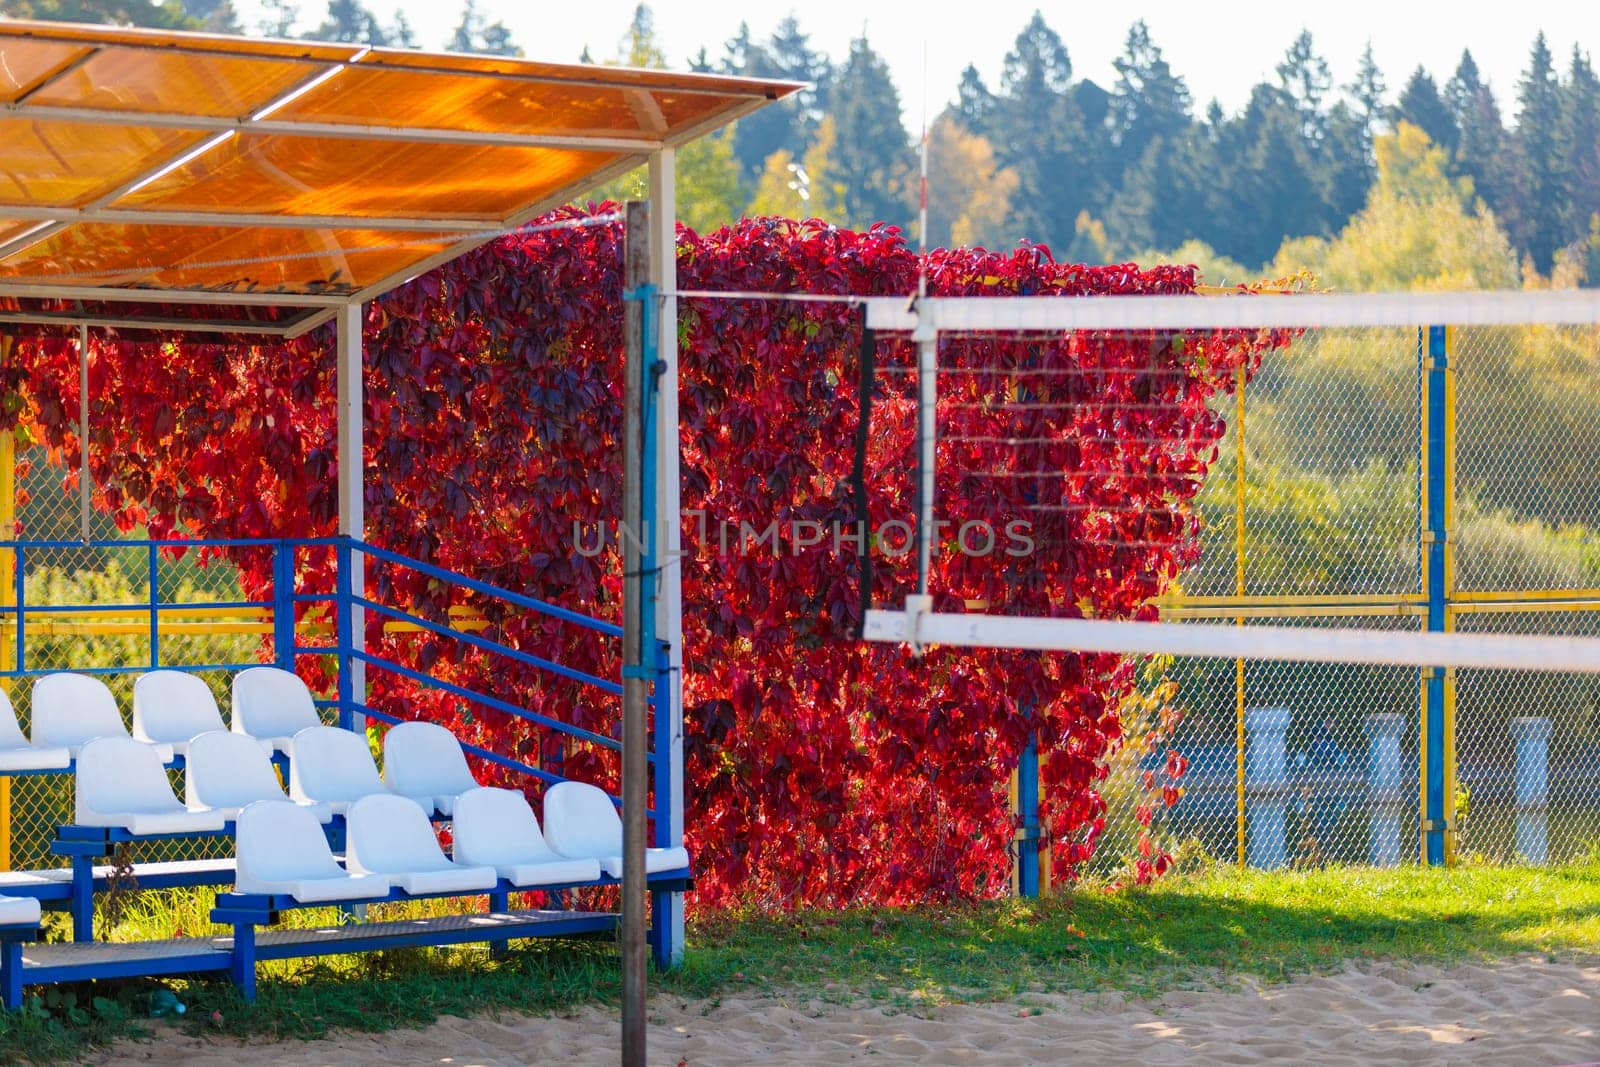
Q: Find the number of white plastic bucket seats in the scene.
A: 13